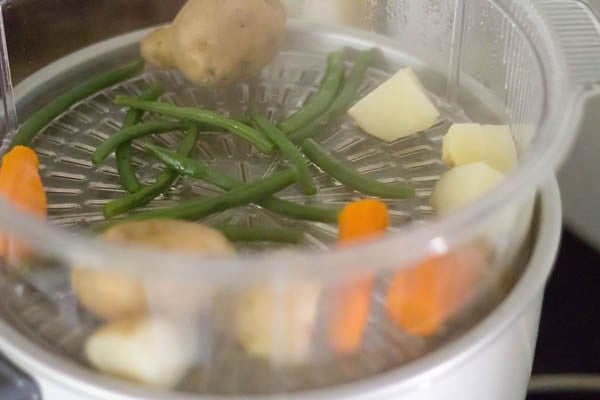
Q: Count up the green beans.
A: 12